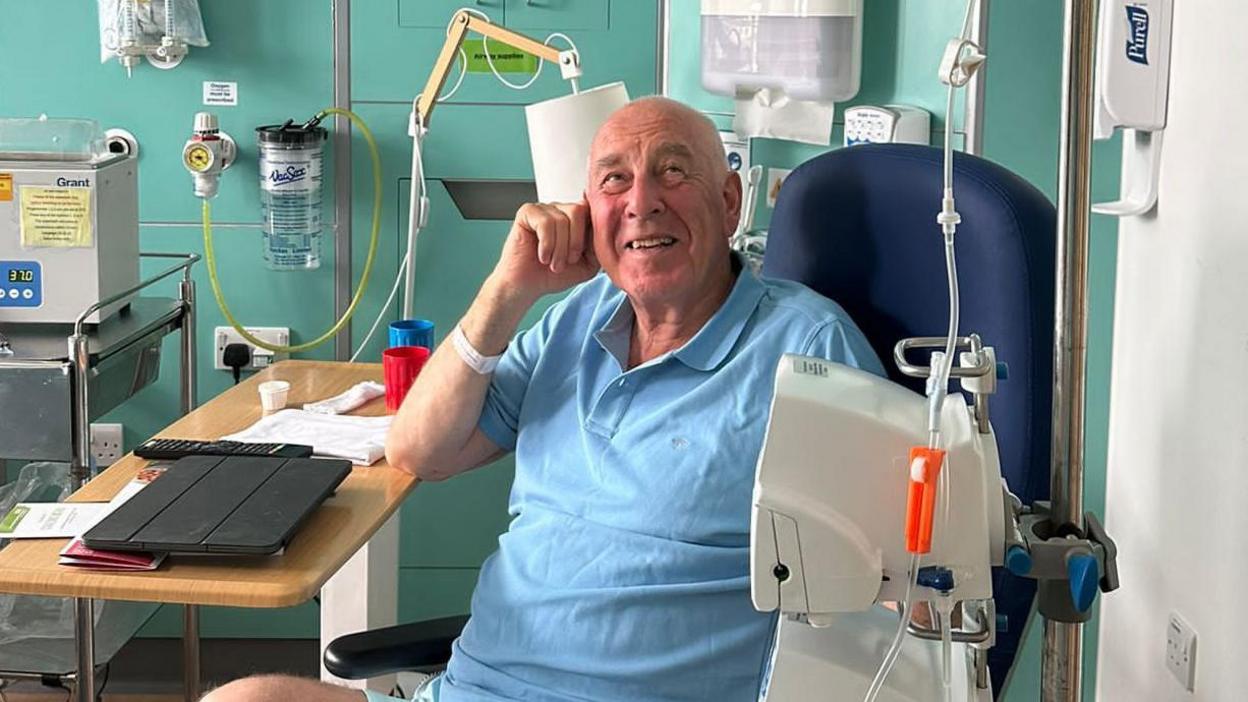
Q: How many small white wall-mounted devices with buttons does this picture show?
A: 1